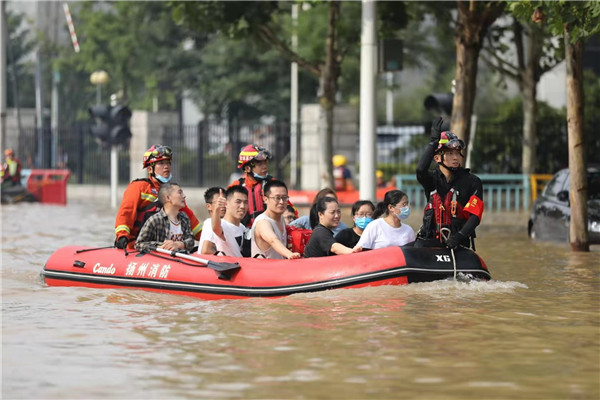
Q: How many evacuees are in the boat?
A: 9